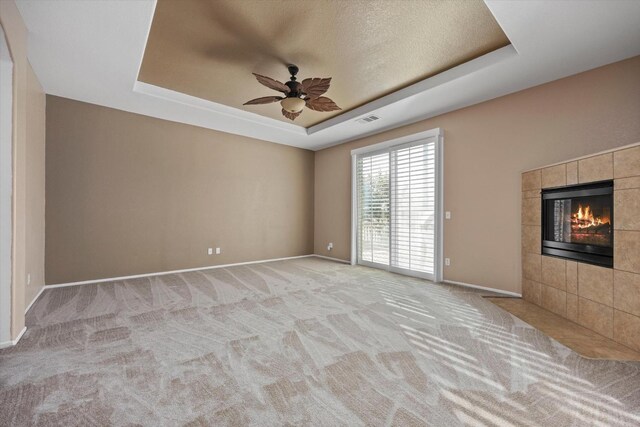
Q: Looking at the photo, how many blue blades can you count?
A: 0